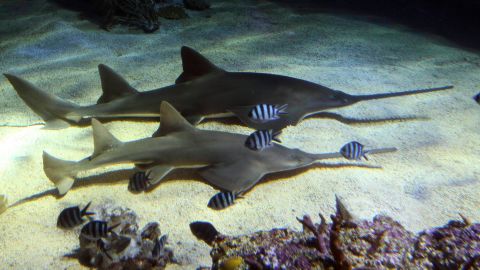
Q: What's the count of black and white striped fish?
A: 7